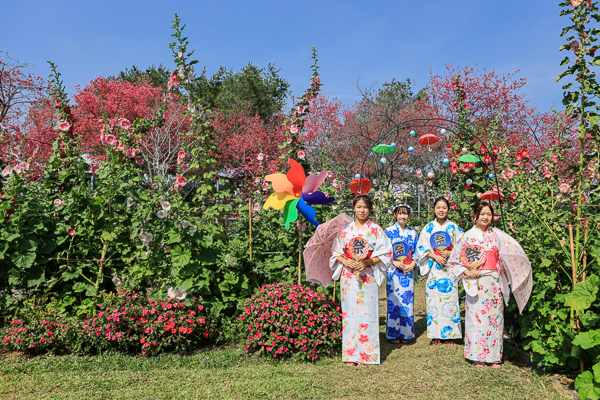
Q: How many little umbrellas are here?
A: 5